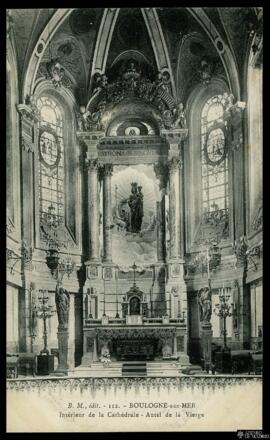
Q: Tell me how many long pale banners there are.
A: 0